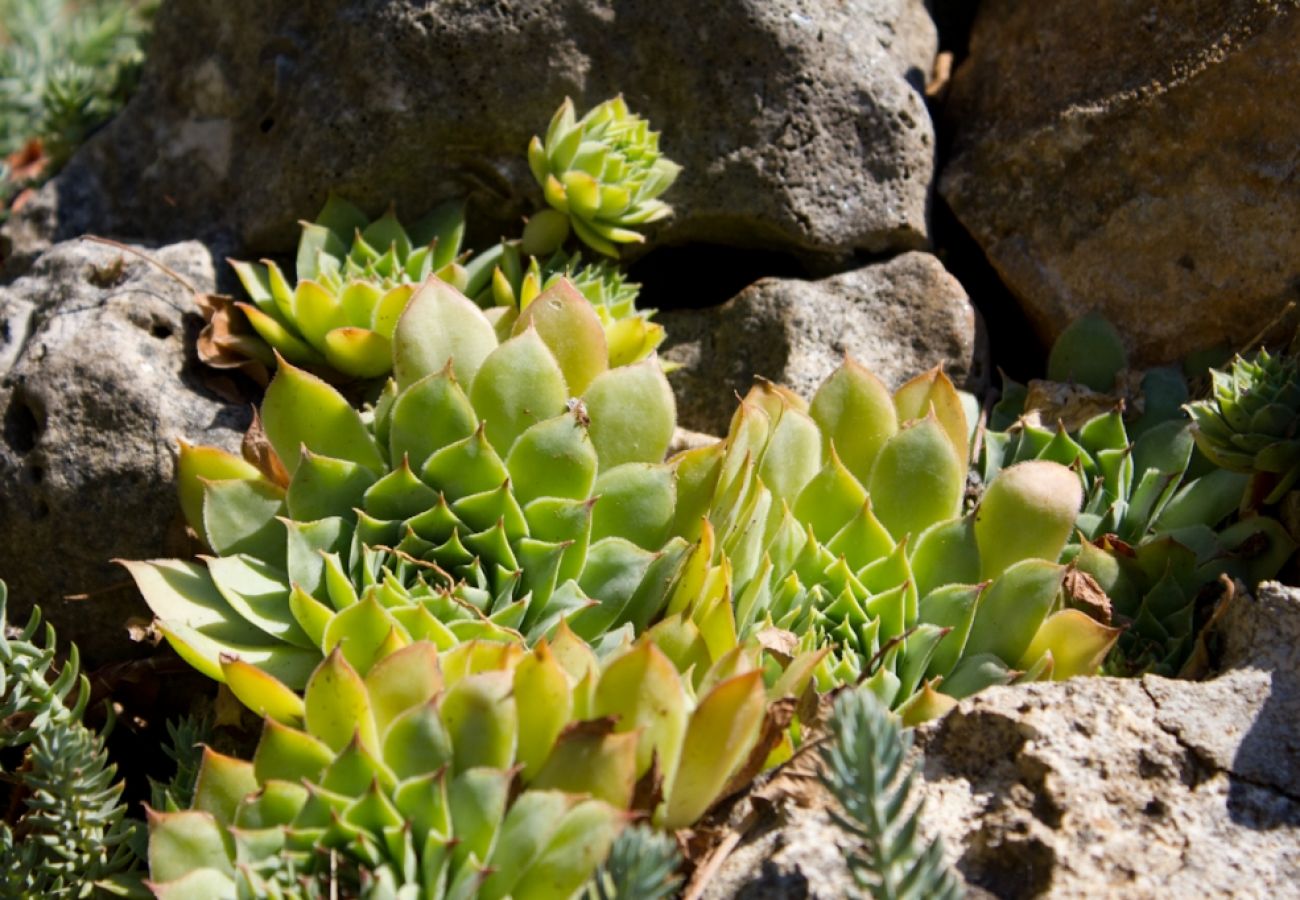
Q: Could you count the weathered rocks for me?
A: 5